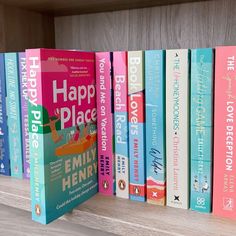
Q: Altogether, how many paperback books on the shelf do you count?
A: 11